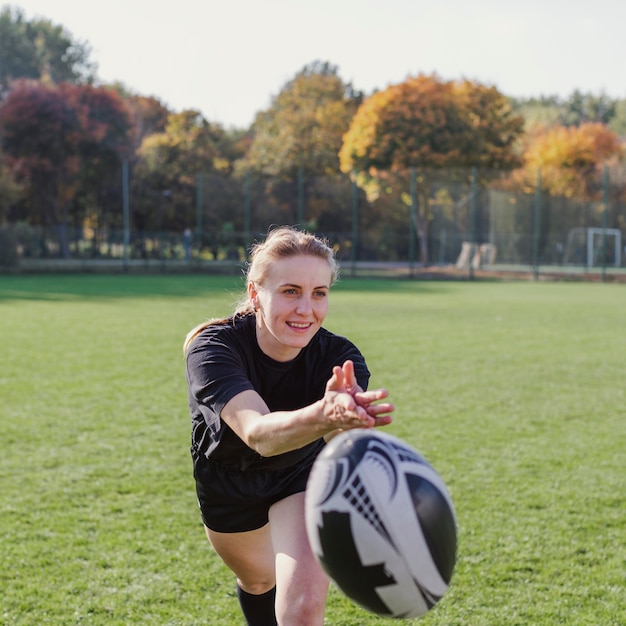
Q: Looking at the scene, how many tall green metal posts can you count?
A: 9